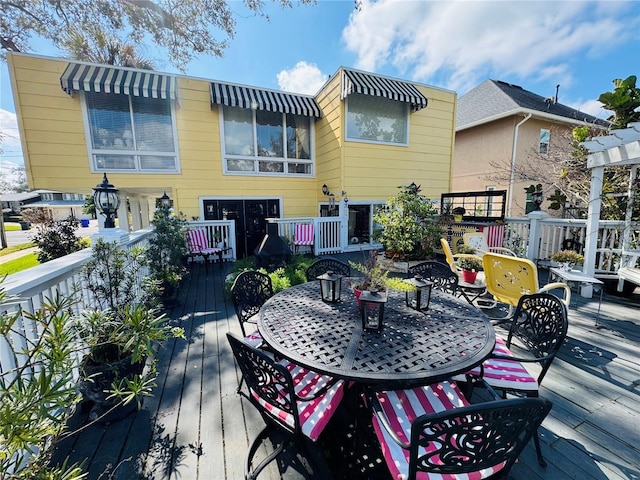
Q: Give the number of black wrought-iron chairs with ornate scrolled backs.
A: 6